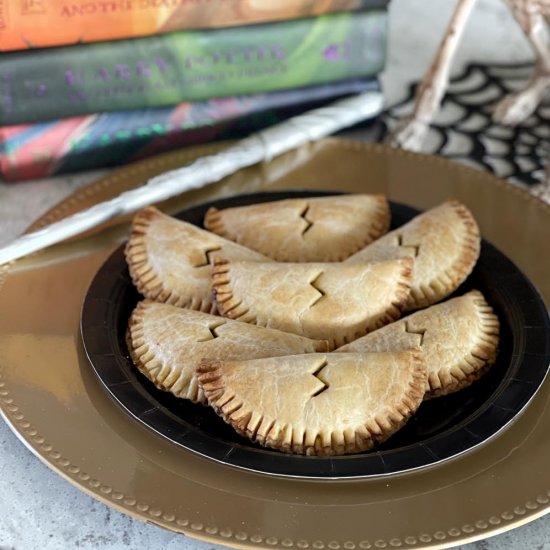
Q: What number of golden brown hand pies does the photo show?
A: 7